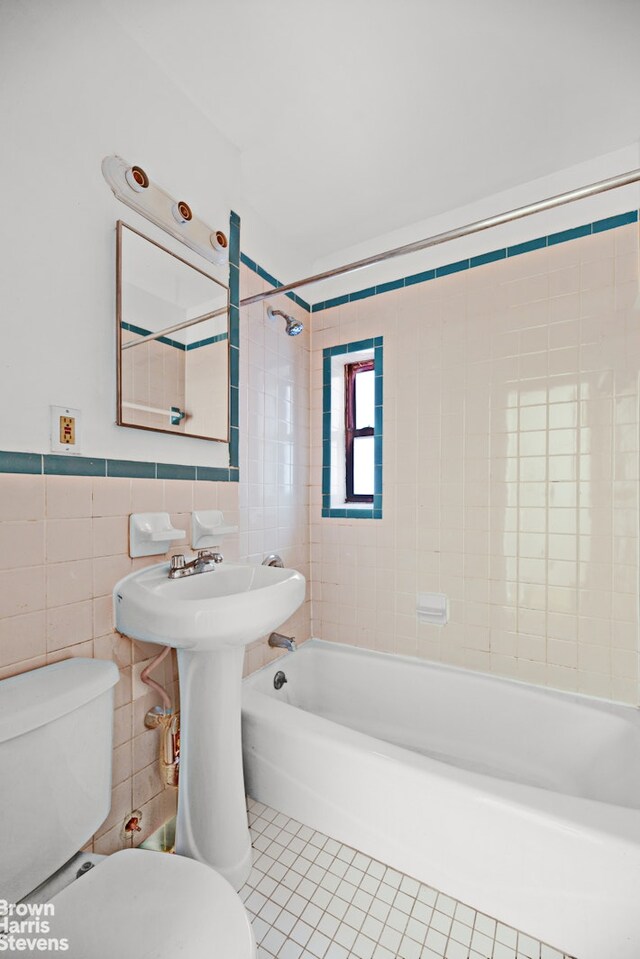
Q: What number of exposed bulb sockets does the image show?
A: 3